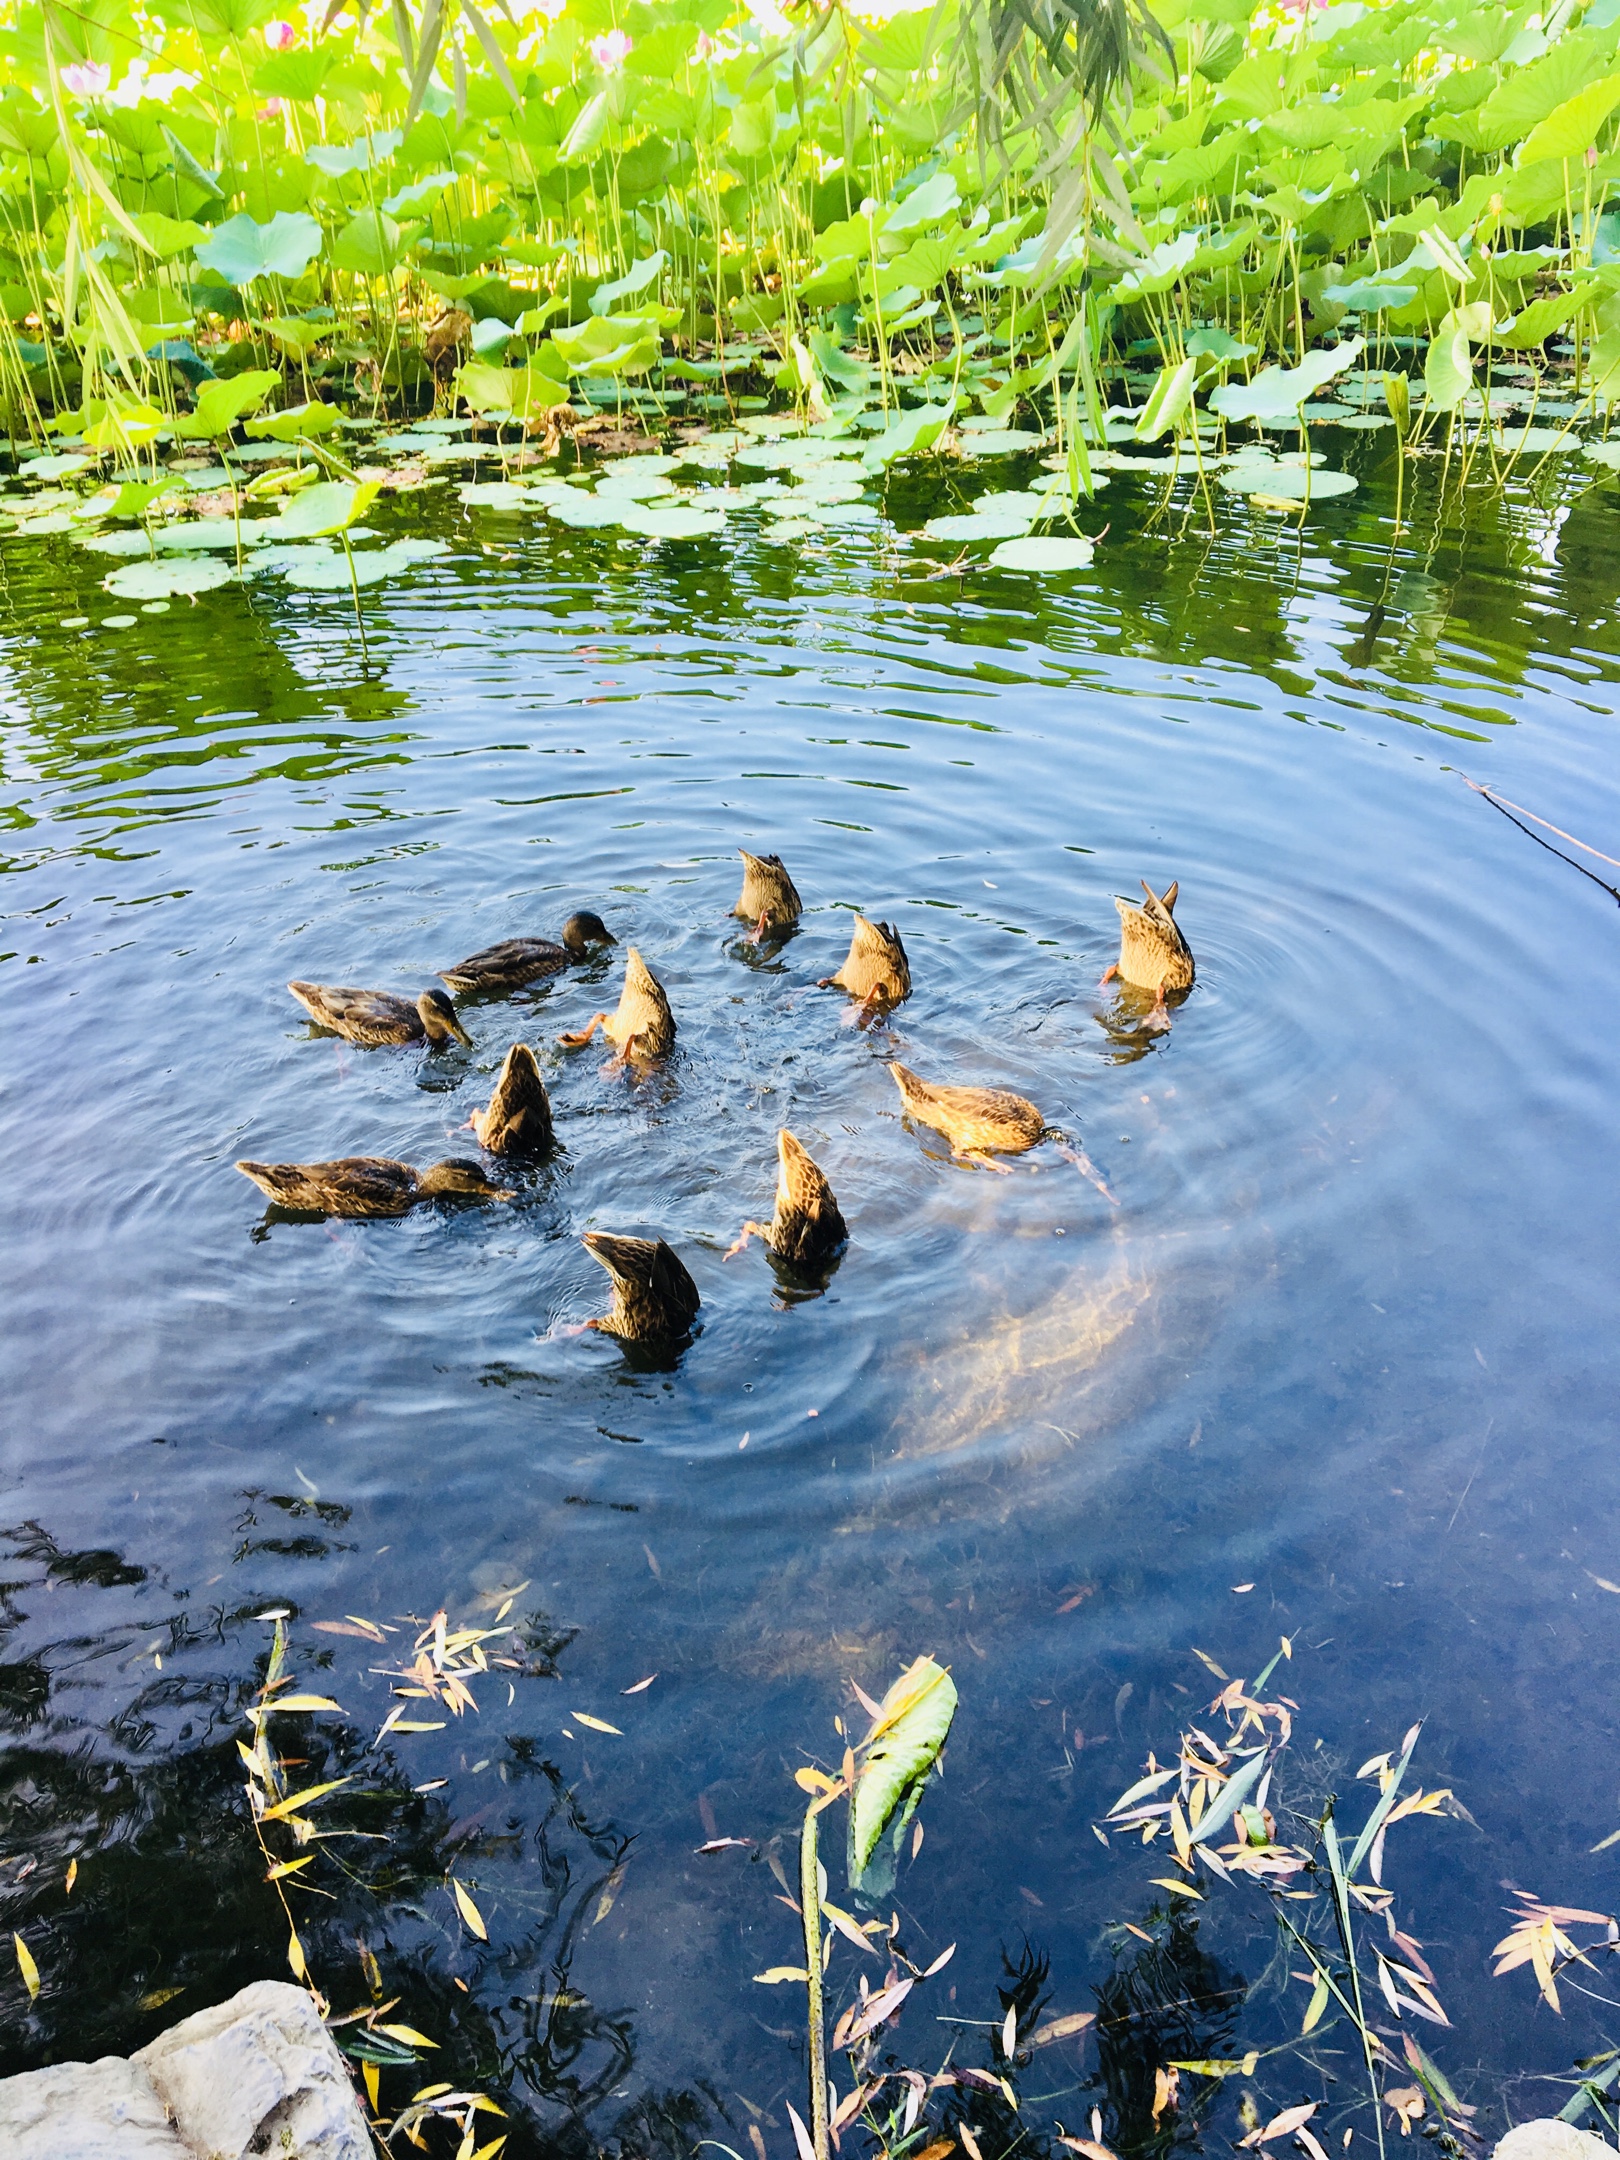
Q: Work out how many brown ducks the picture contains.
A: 11